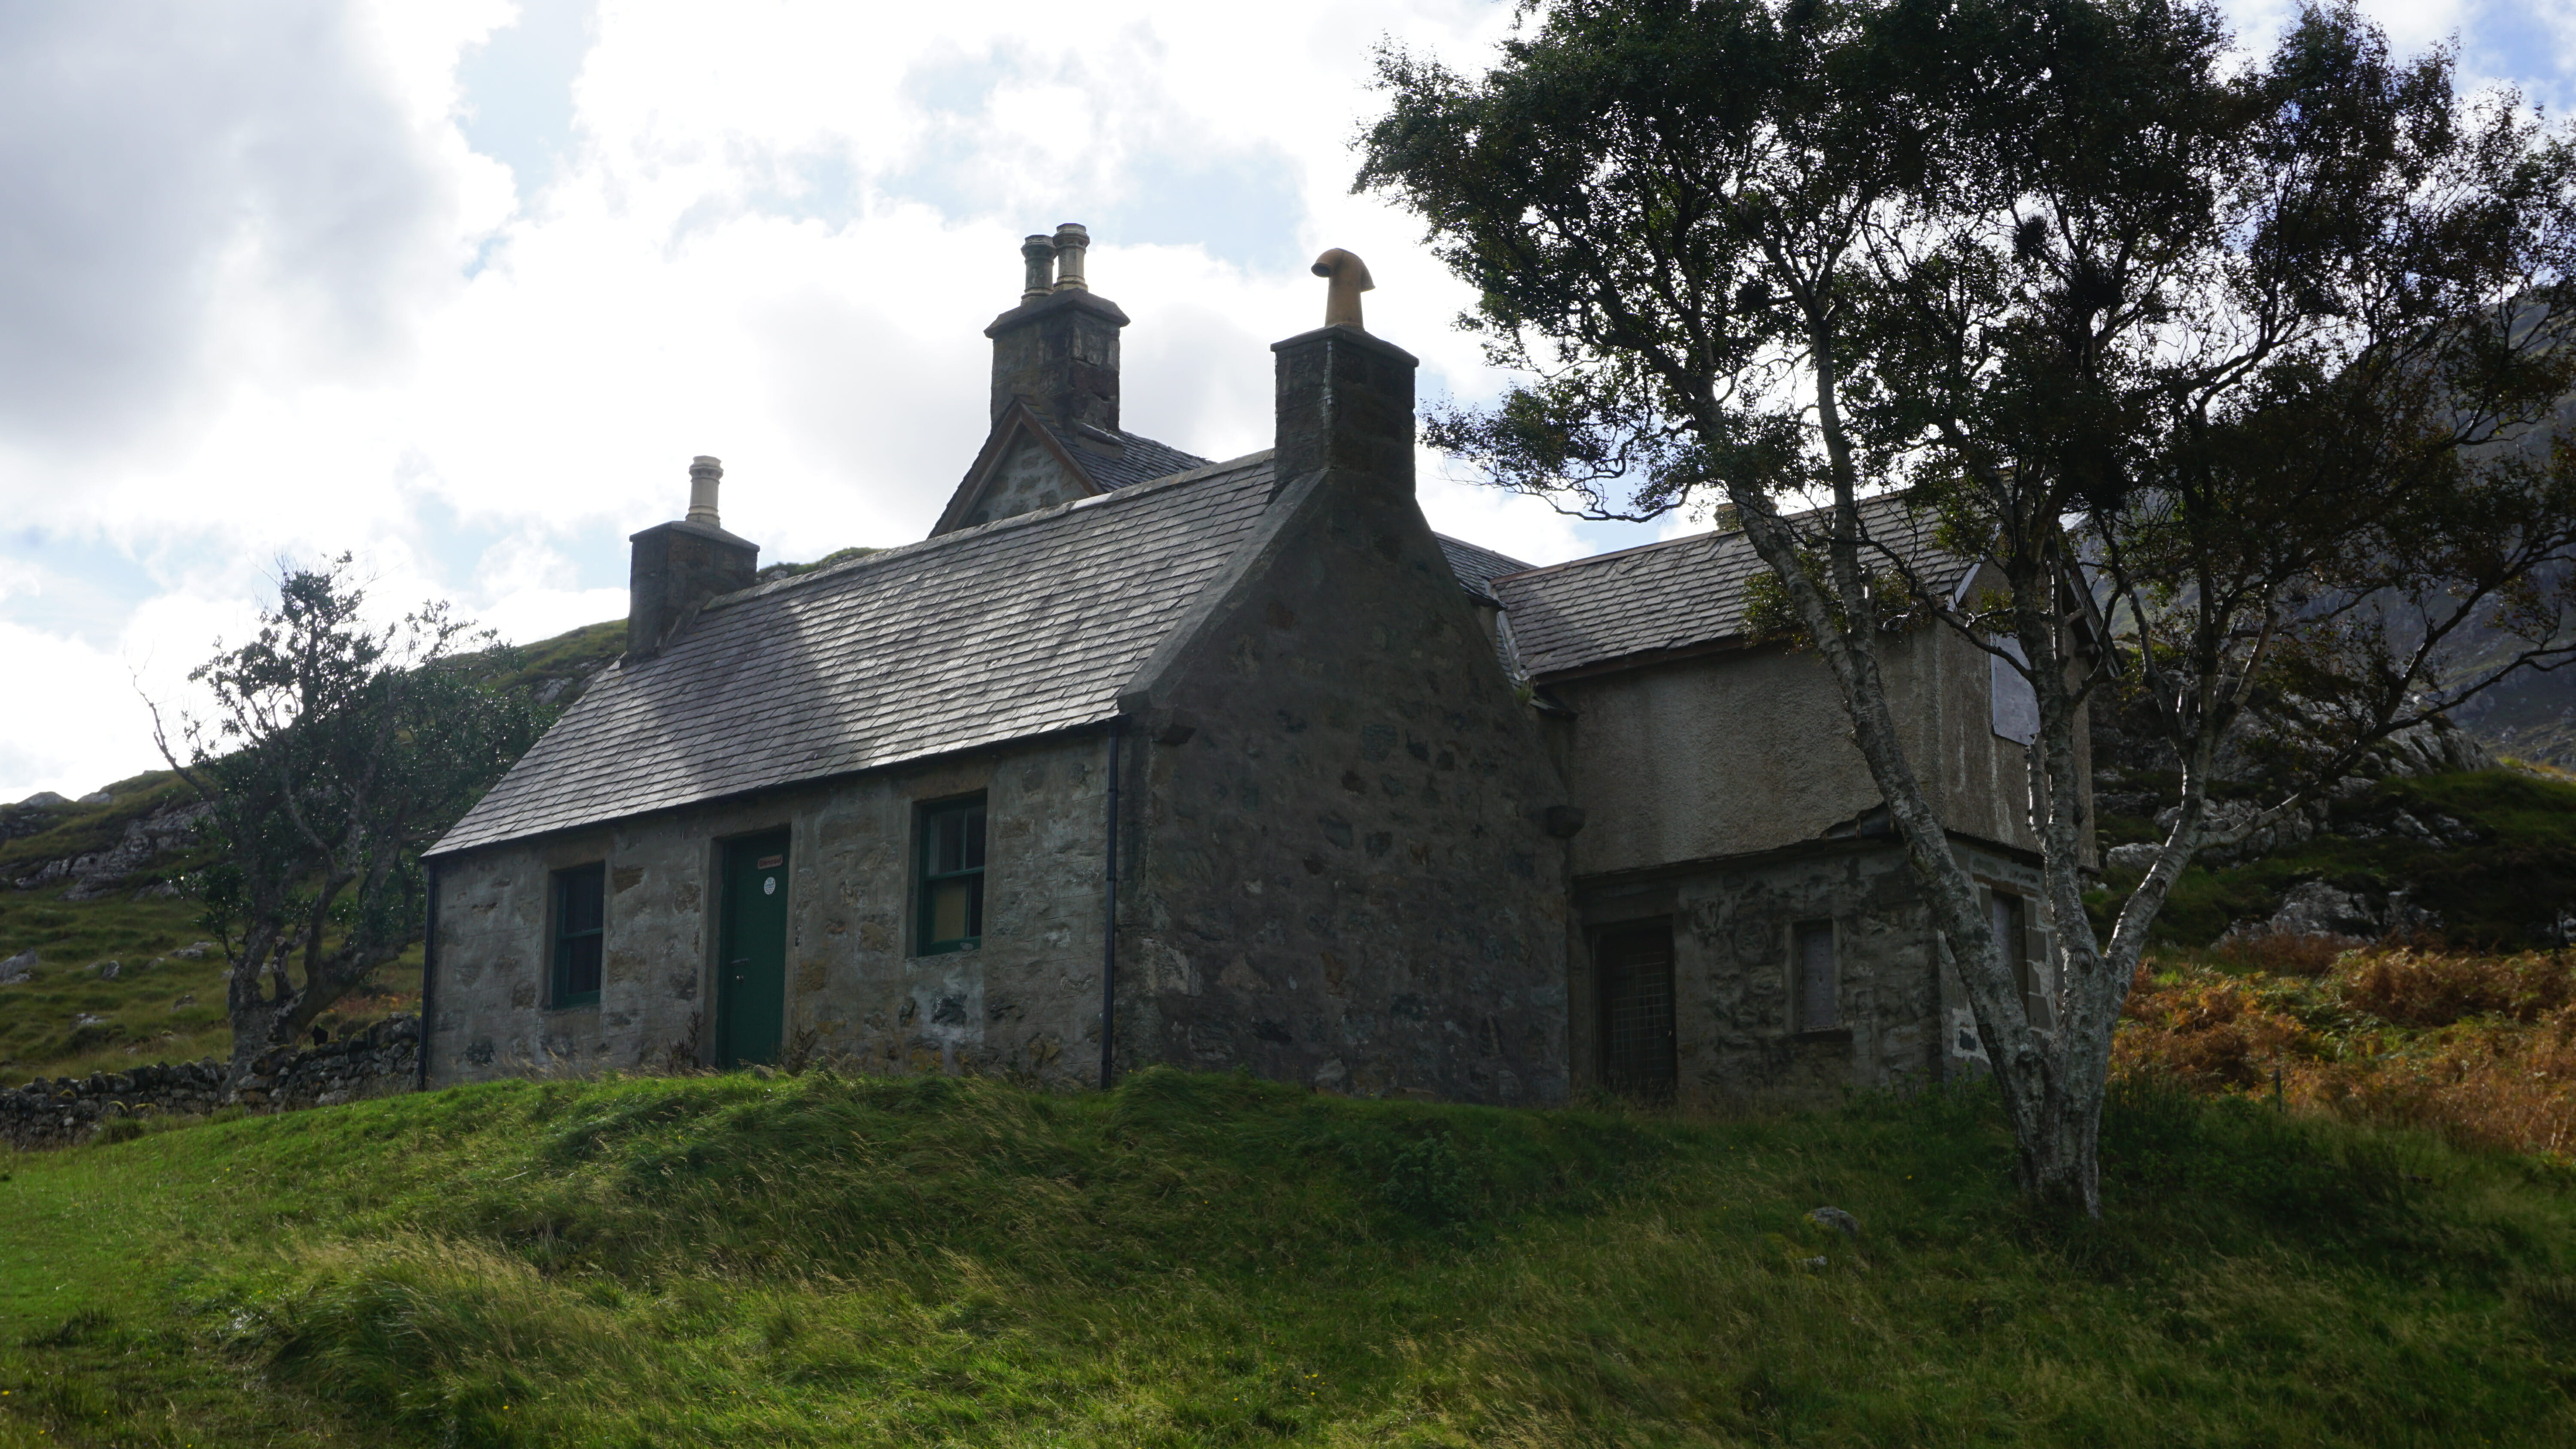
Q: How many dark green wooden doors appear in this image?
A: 1